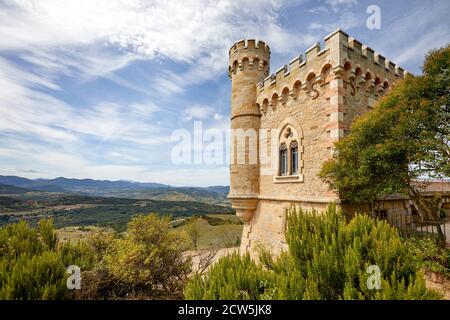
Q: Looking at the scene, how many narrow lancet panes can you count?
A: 2